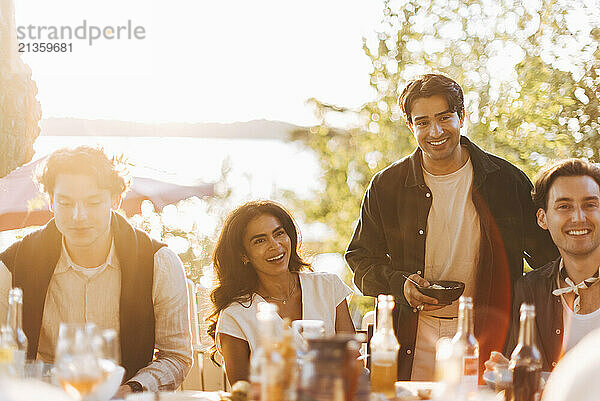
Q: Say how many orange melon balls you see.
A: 0